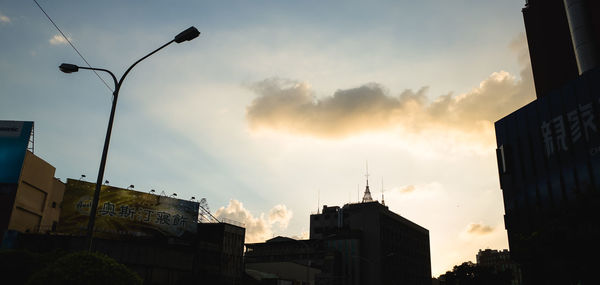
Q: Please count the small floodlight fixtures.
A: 6